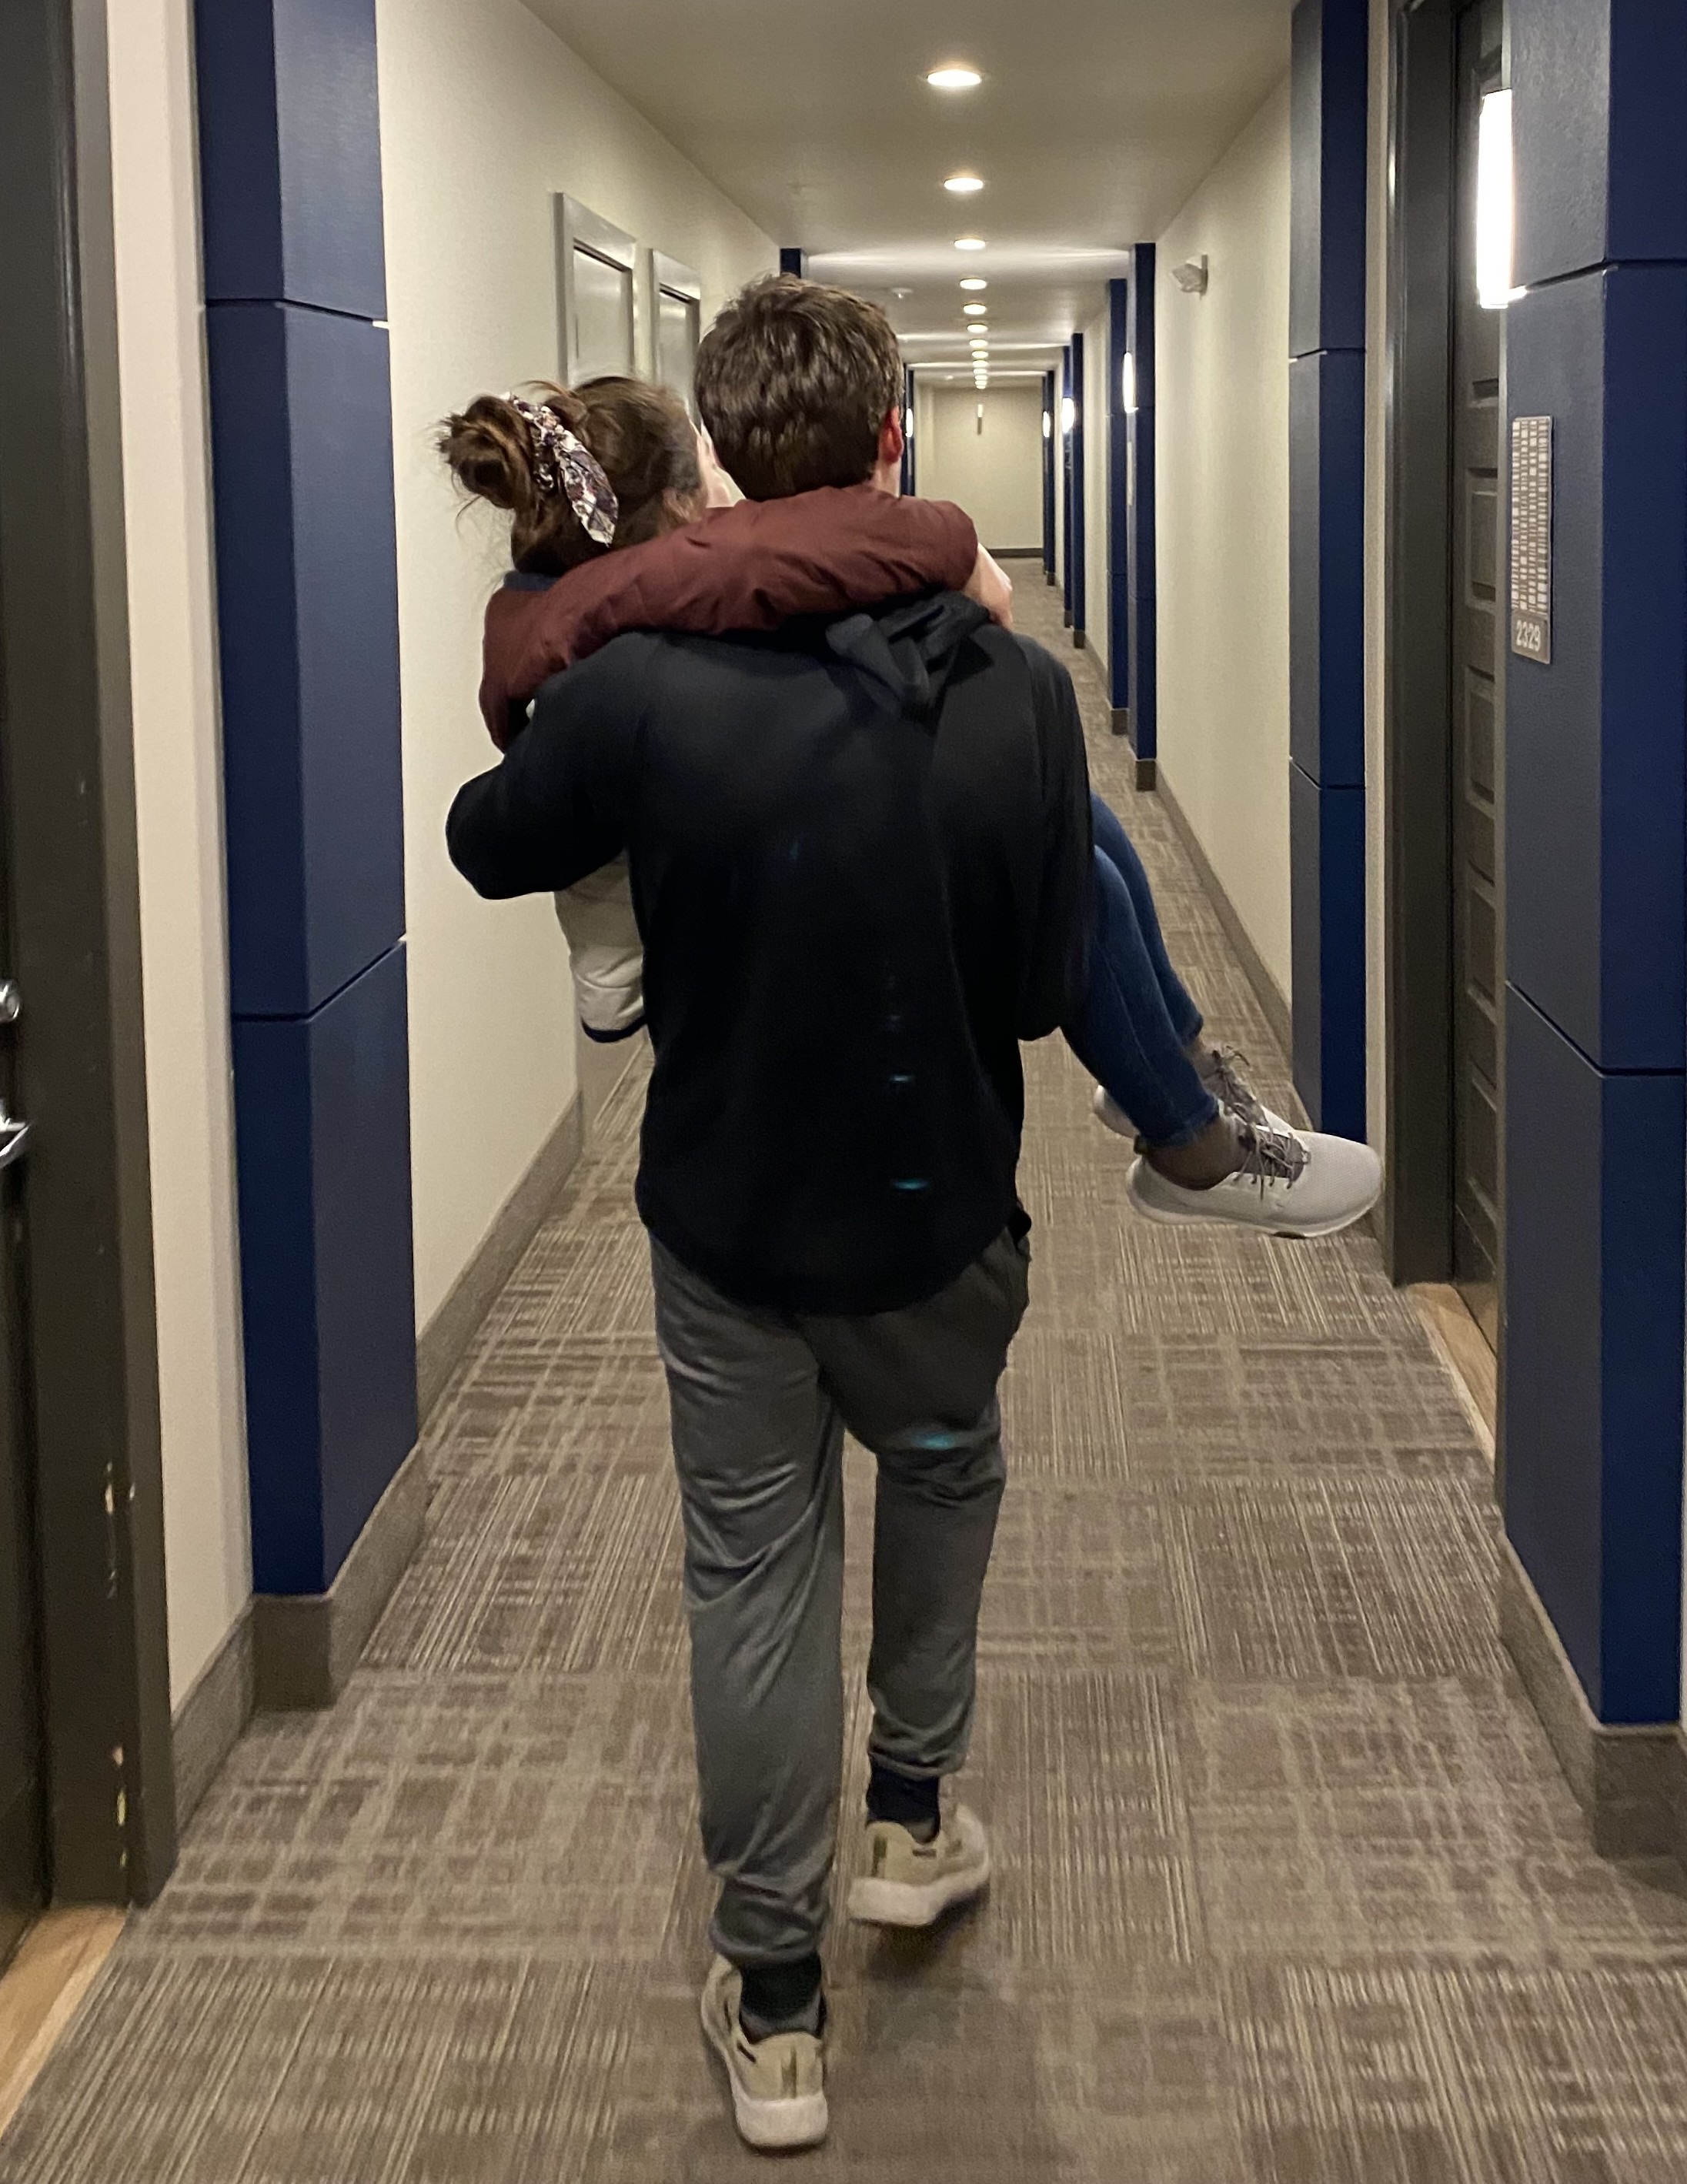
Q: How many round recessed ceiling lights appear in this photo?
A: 13